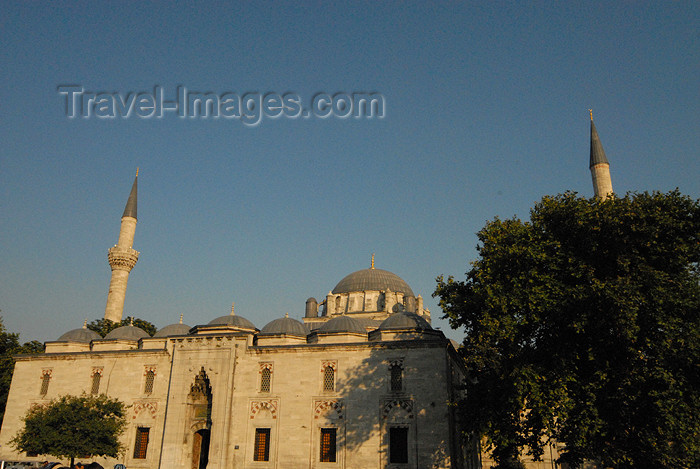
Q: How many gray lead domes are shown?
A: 8